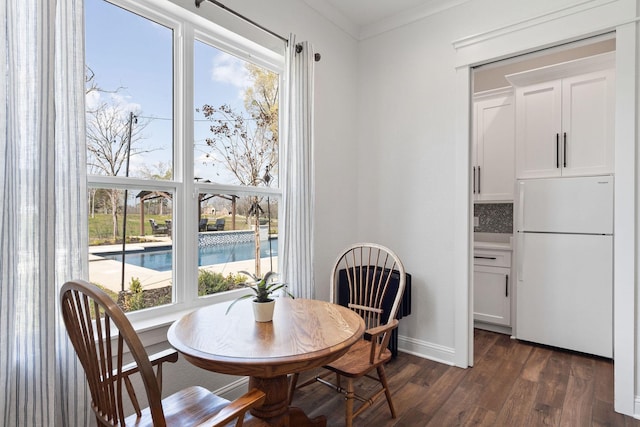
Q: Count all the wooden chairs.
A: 2